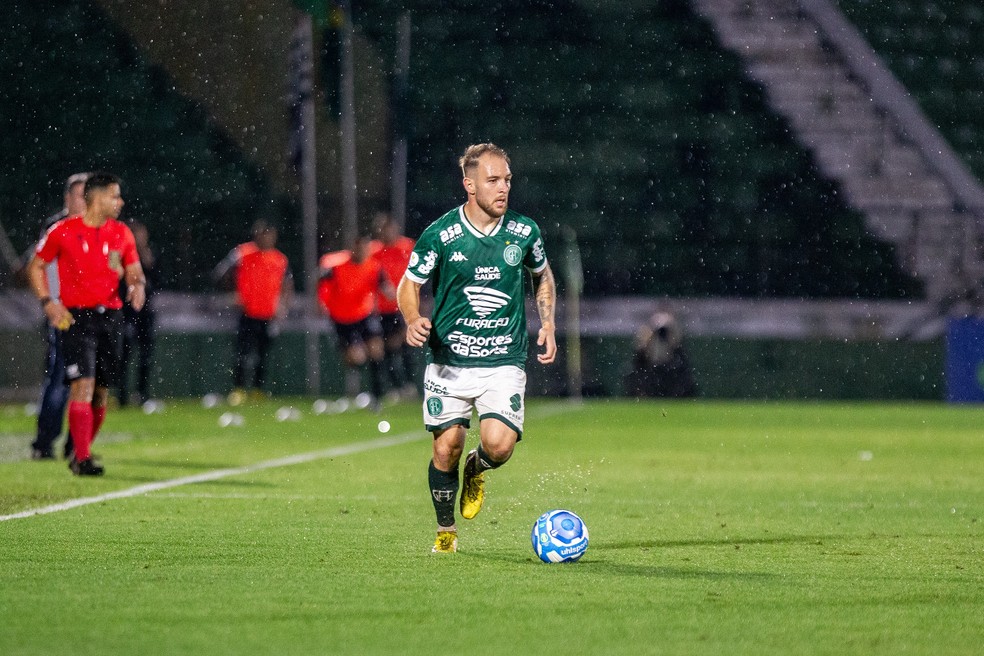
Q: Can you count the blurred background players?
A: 3